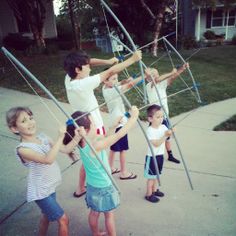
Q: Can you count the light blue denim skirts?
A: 1